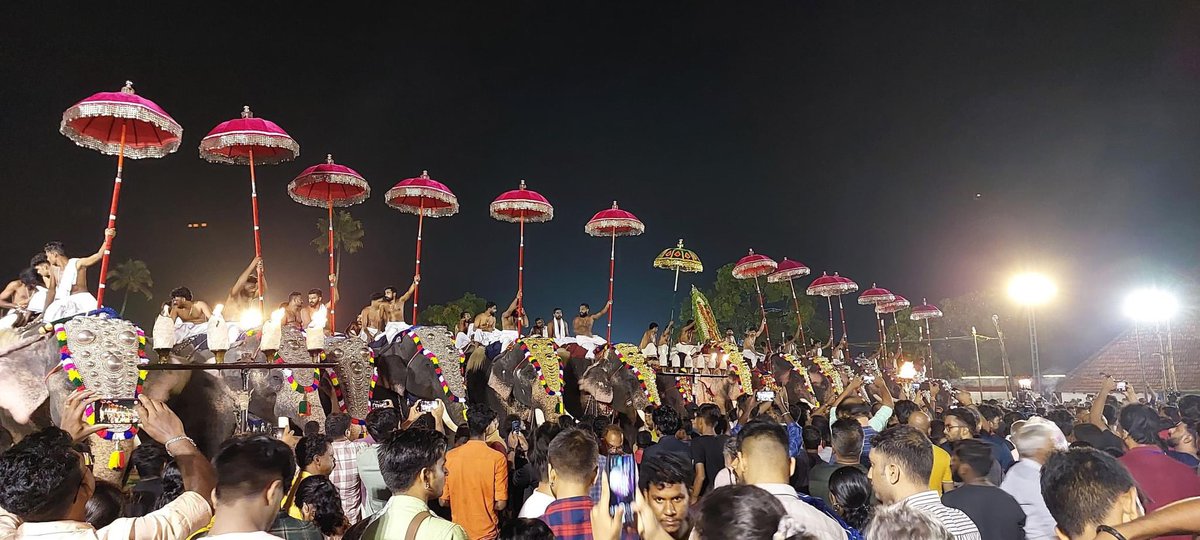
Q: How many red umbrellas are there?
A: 13